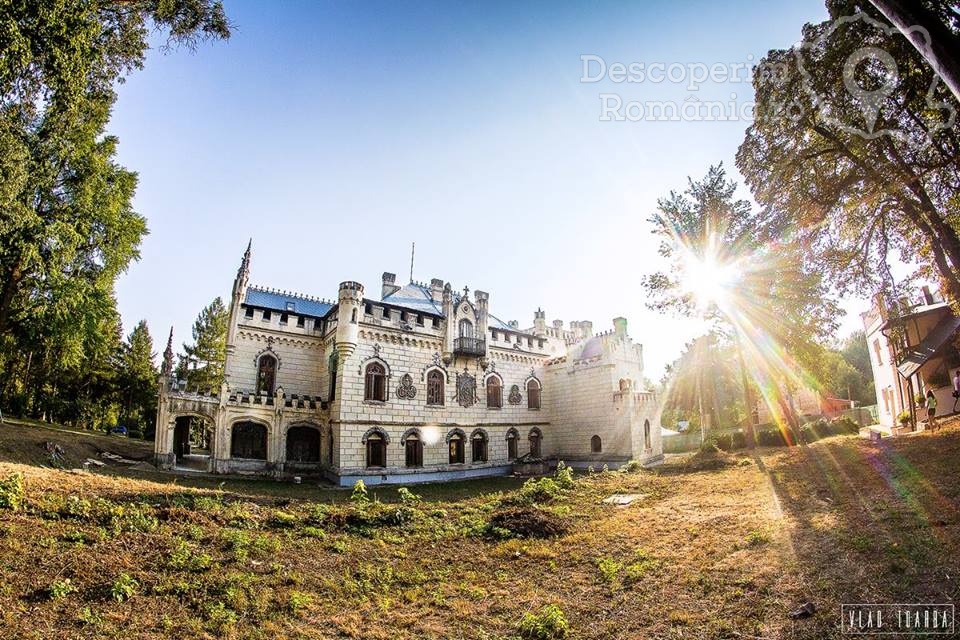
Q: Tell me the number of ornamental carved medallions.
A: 3